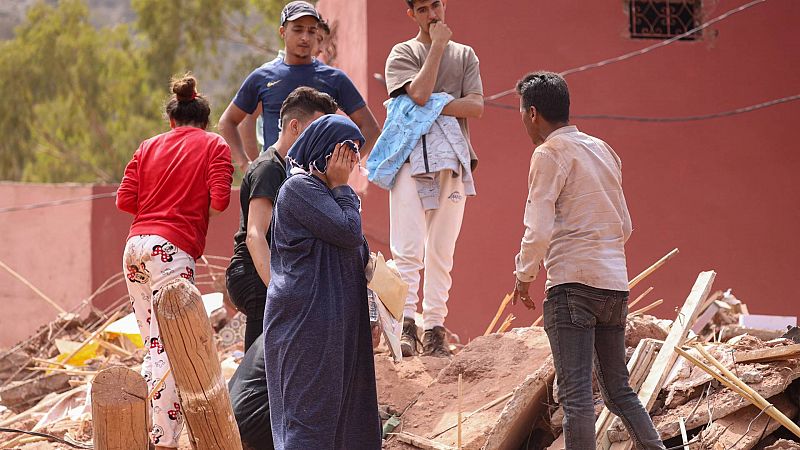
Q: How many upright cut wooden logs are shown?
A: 2